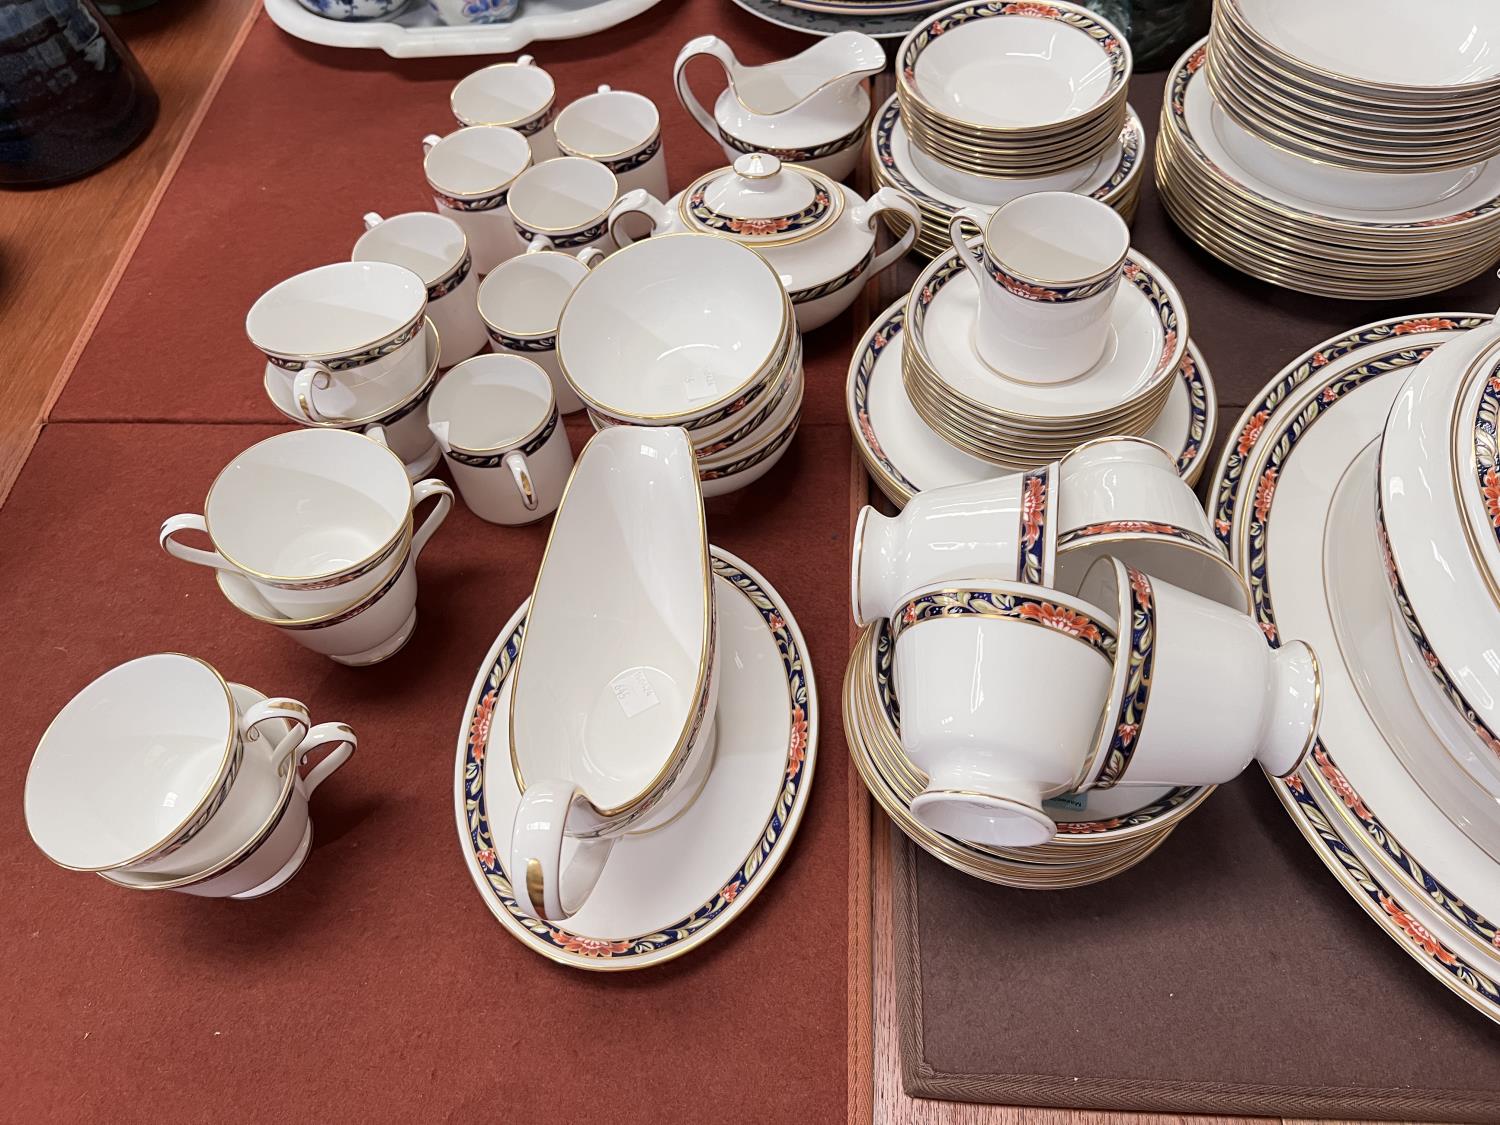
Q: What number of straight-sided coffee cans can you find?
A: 8